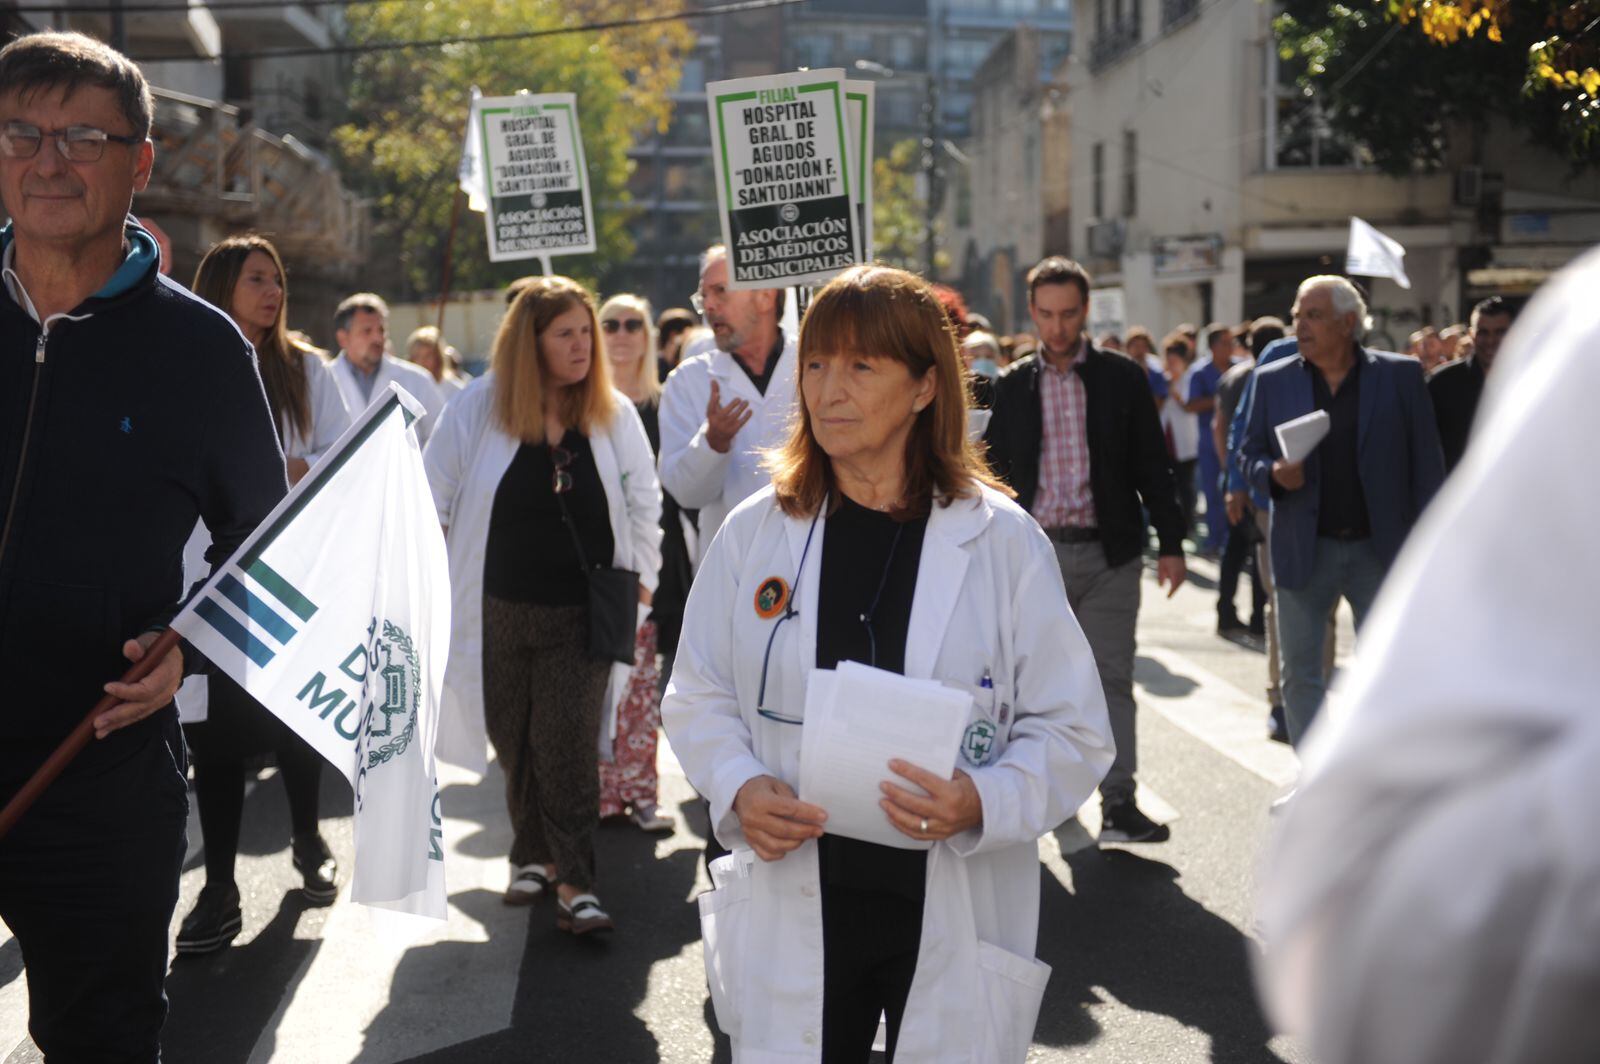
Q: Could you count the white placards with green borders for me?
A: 3